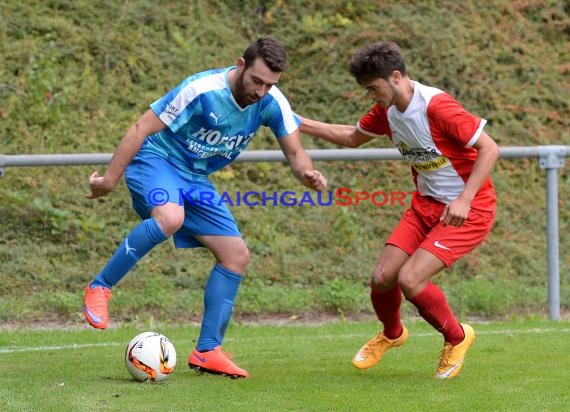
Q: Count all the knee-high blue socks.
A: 2